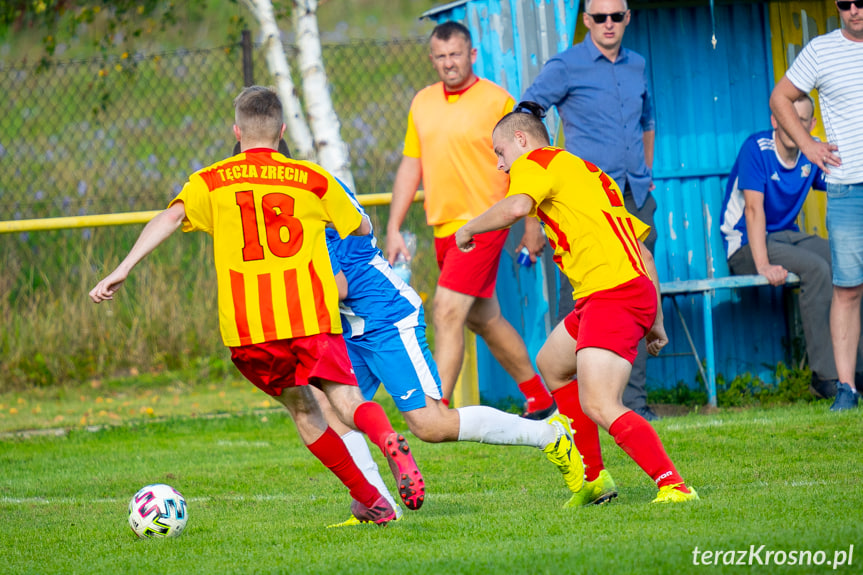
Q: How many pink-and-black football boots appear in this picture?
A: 2